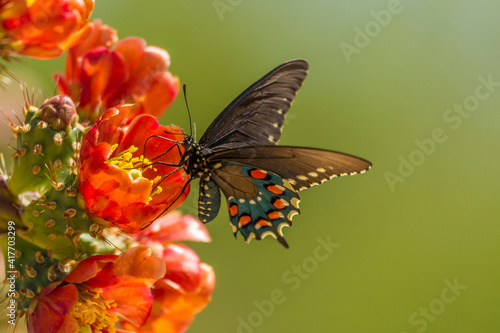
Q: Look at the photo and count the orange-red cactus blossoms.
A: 5